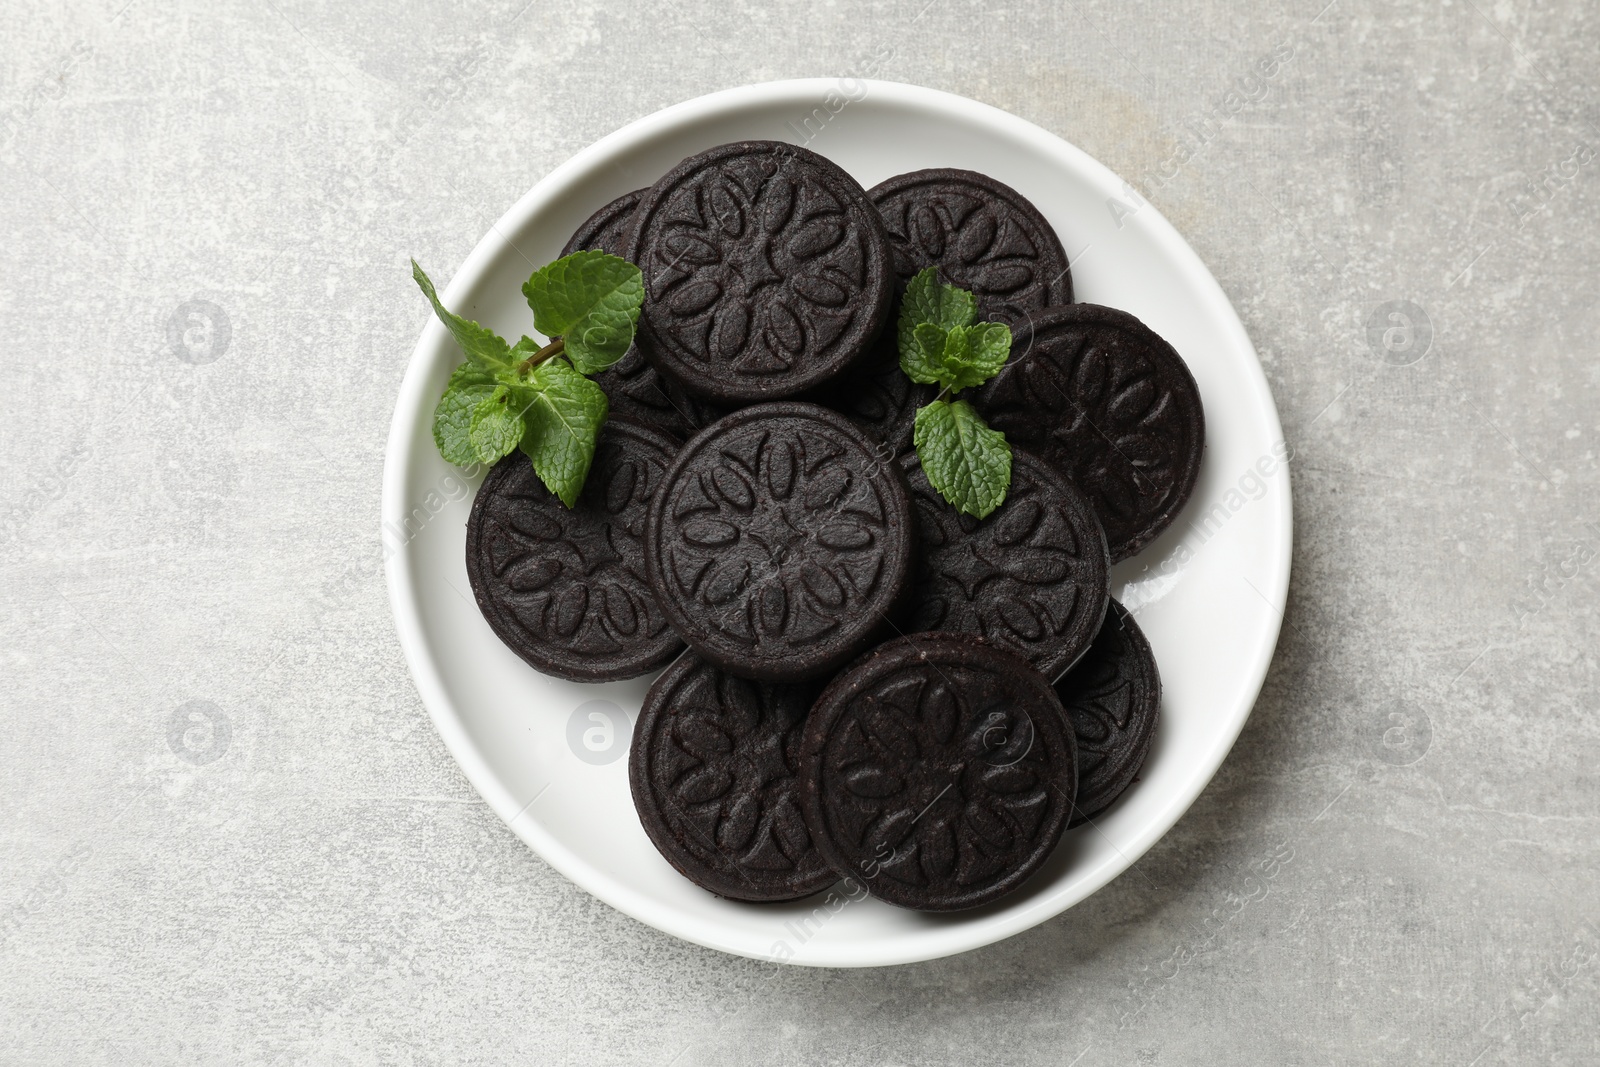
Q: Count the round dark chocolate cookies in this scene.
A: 11